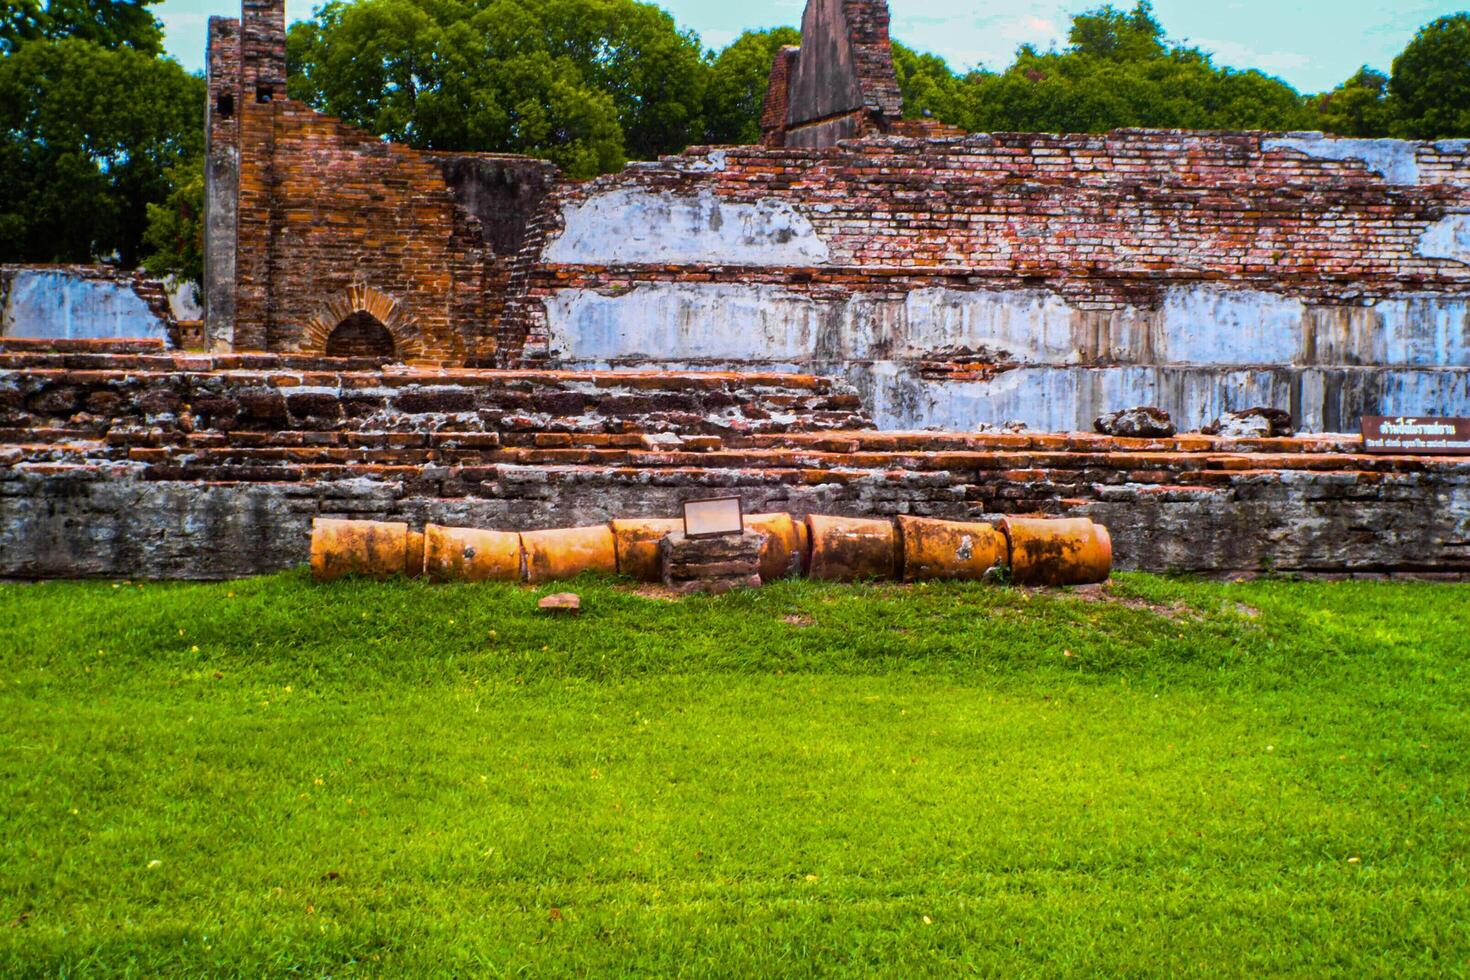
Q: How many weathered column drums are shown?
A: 8